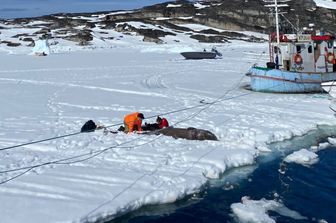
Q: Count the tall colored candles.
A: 0